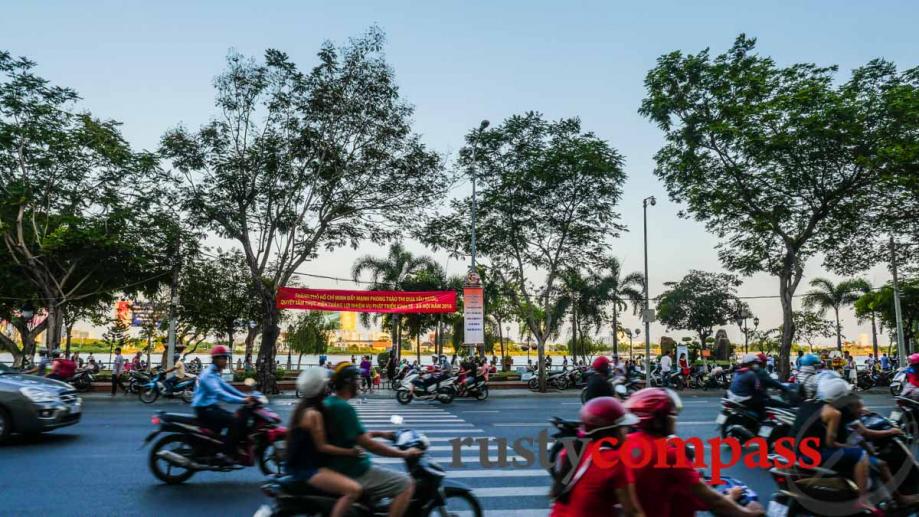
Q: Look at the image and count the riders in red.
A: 2